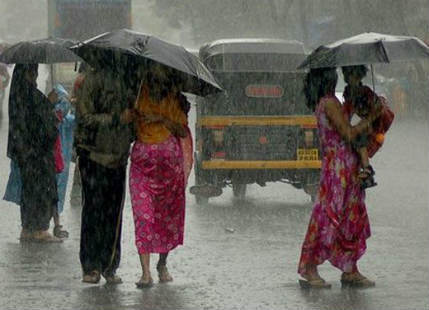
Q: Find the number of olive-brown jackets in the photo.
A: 1